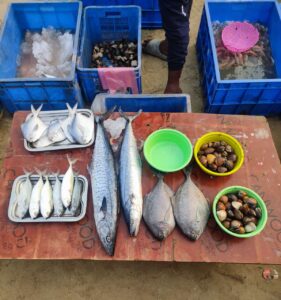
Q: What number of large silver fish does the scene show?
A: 2